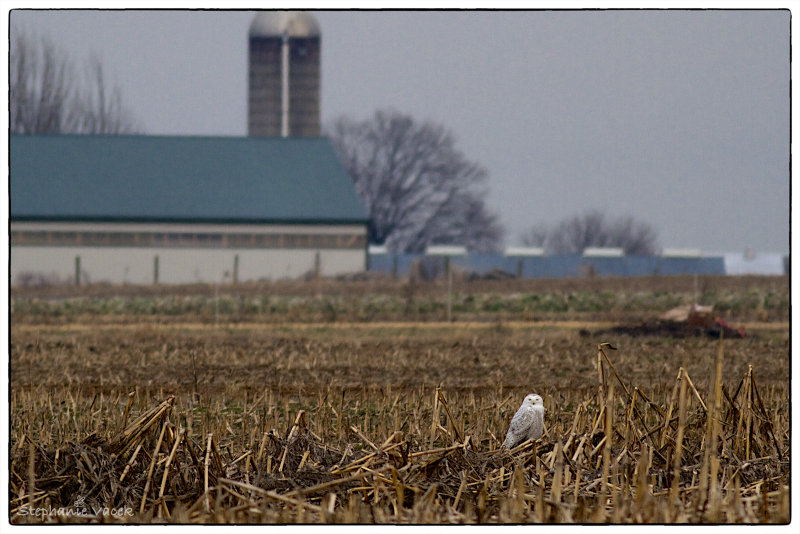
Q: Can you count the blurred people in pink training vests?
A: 0